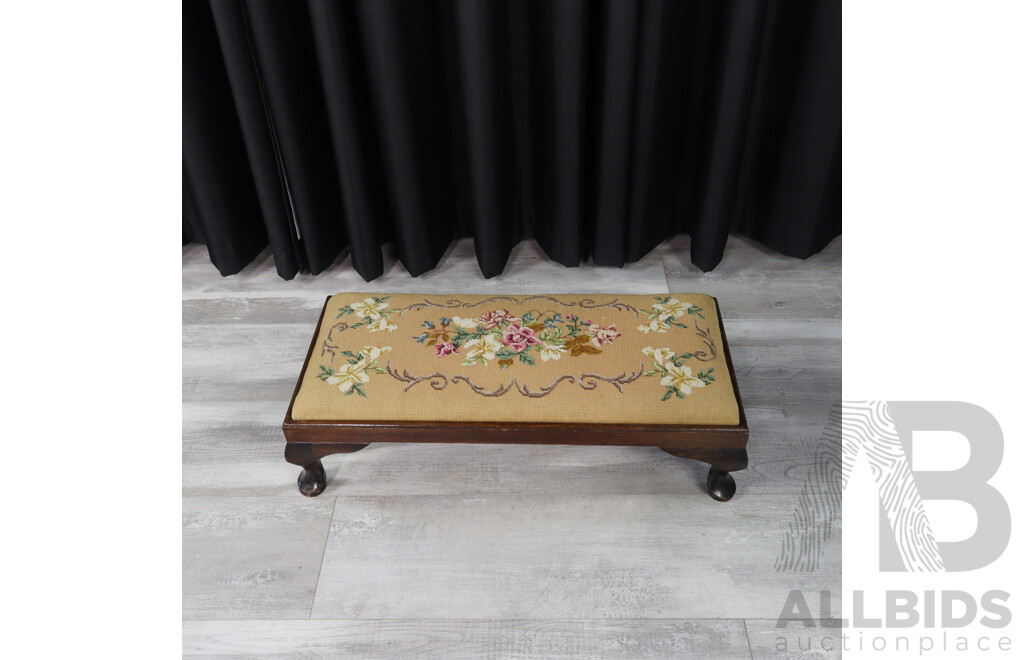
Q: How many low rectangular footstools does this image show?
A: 1